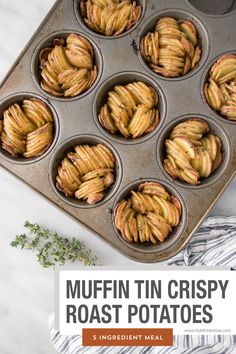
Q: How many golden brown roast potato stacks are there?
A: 9